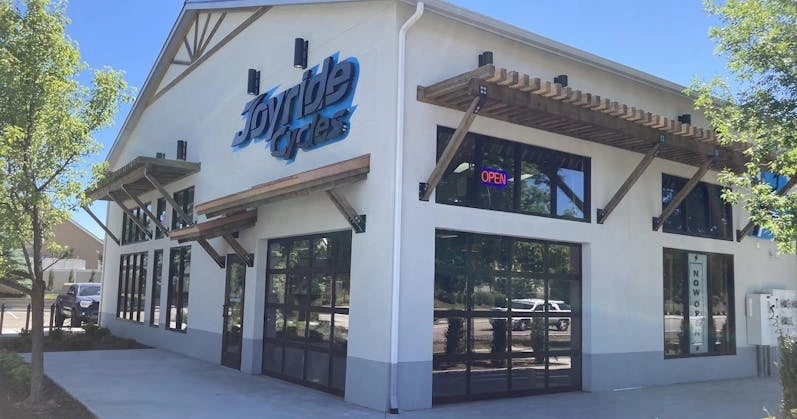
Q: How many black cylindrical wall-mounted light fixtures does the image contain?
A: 7